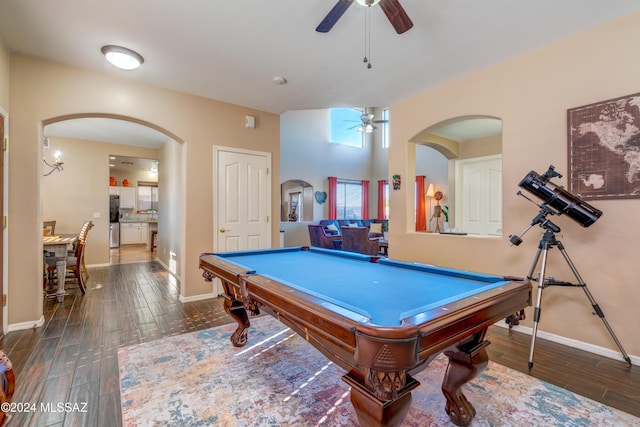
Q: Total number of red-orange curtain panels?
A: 4